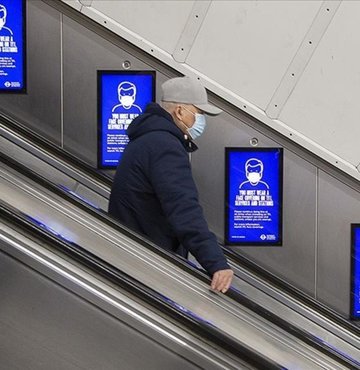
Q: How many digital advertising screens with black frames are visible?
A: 4